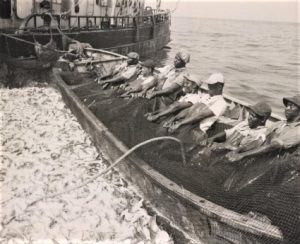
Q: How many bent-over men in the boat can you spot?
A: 7